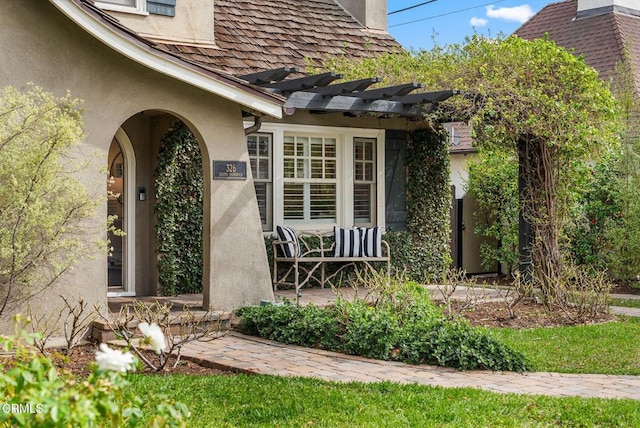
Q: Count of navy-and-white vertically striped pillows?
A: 3